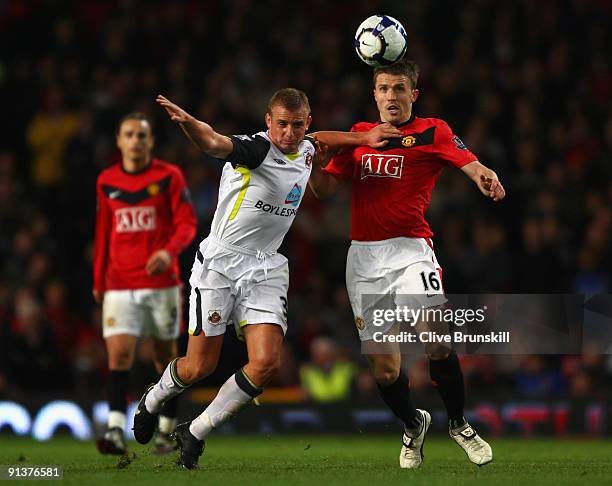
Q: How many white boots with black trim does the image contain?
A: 2